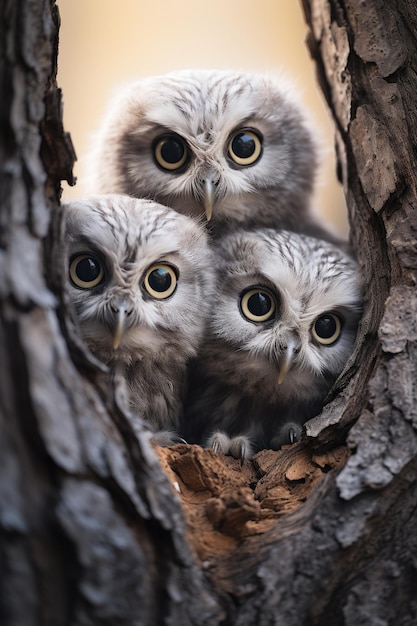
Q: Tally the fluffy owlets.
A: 3